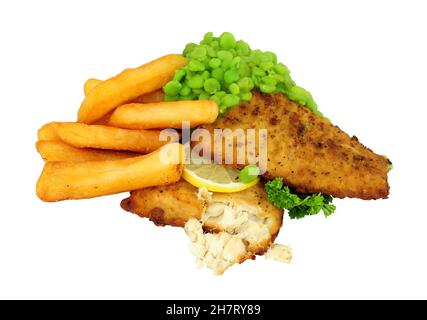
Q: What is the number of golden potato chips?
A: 6